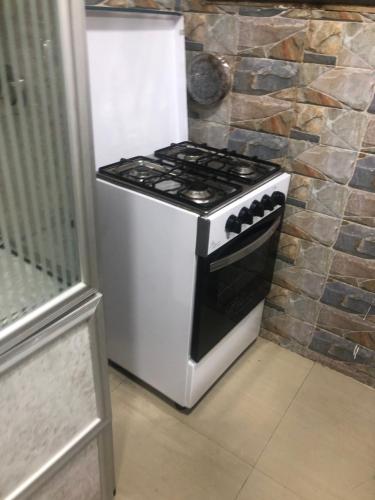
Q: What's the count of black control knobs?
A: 5